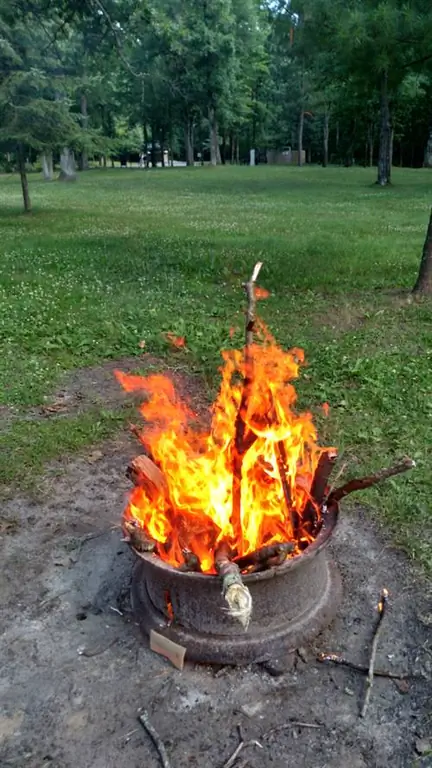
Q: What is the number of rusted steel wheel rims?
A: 1